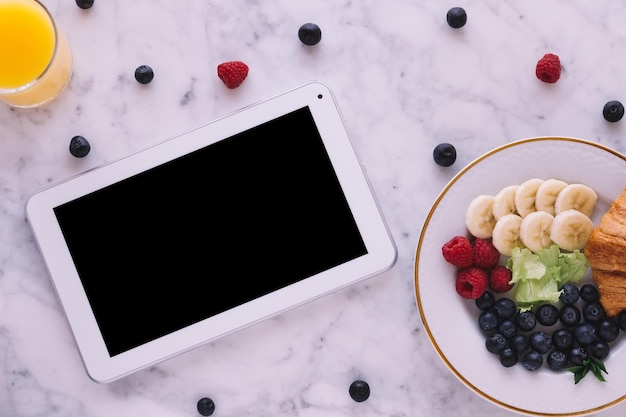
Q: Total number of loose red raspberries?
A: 2